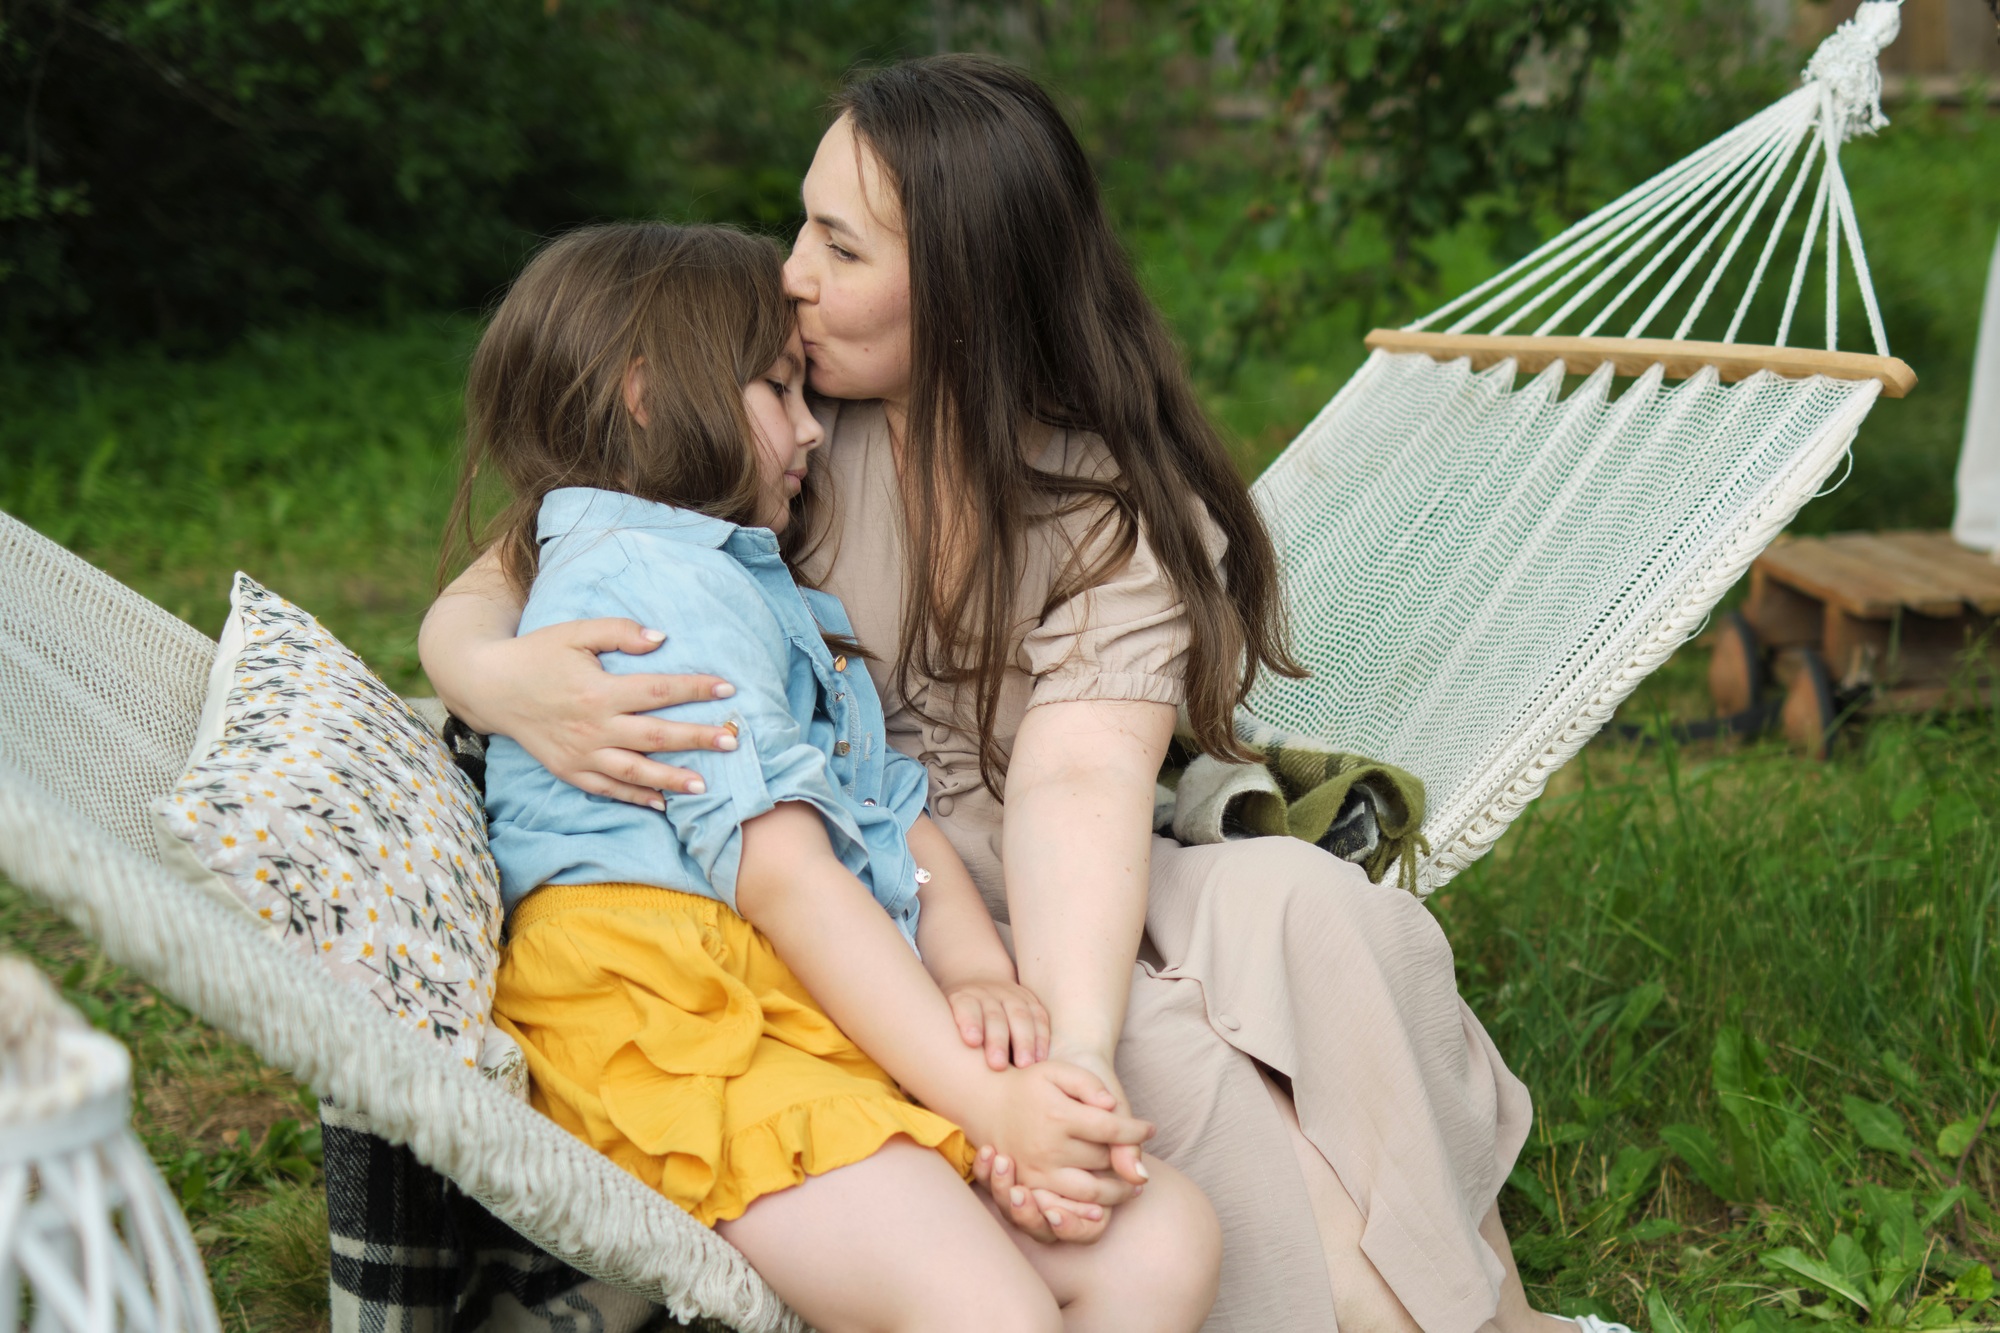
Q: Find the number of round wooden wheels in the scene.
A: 2